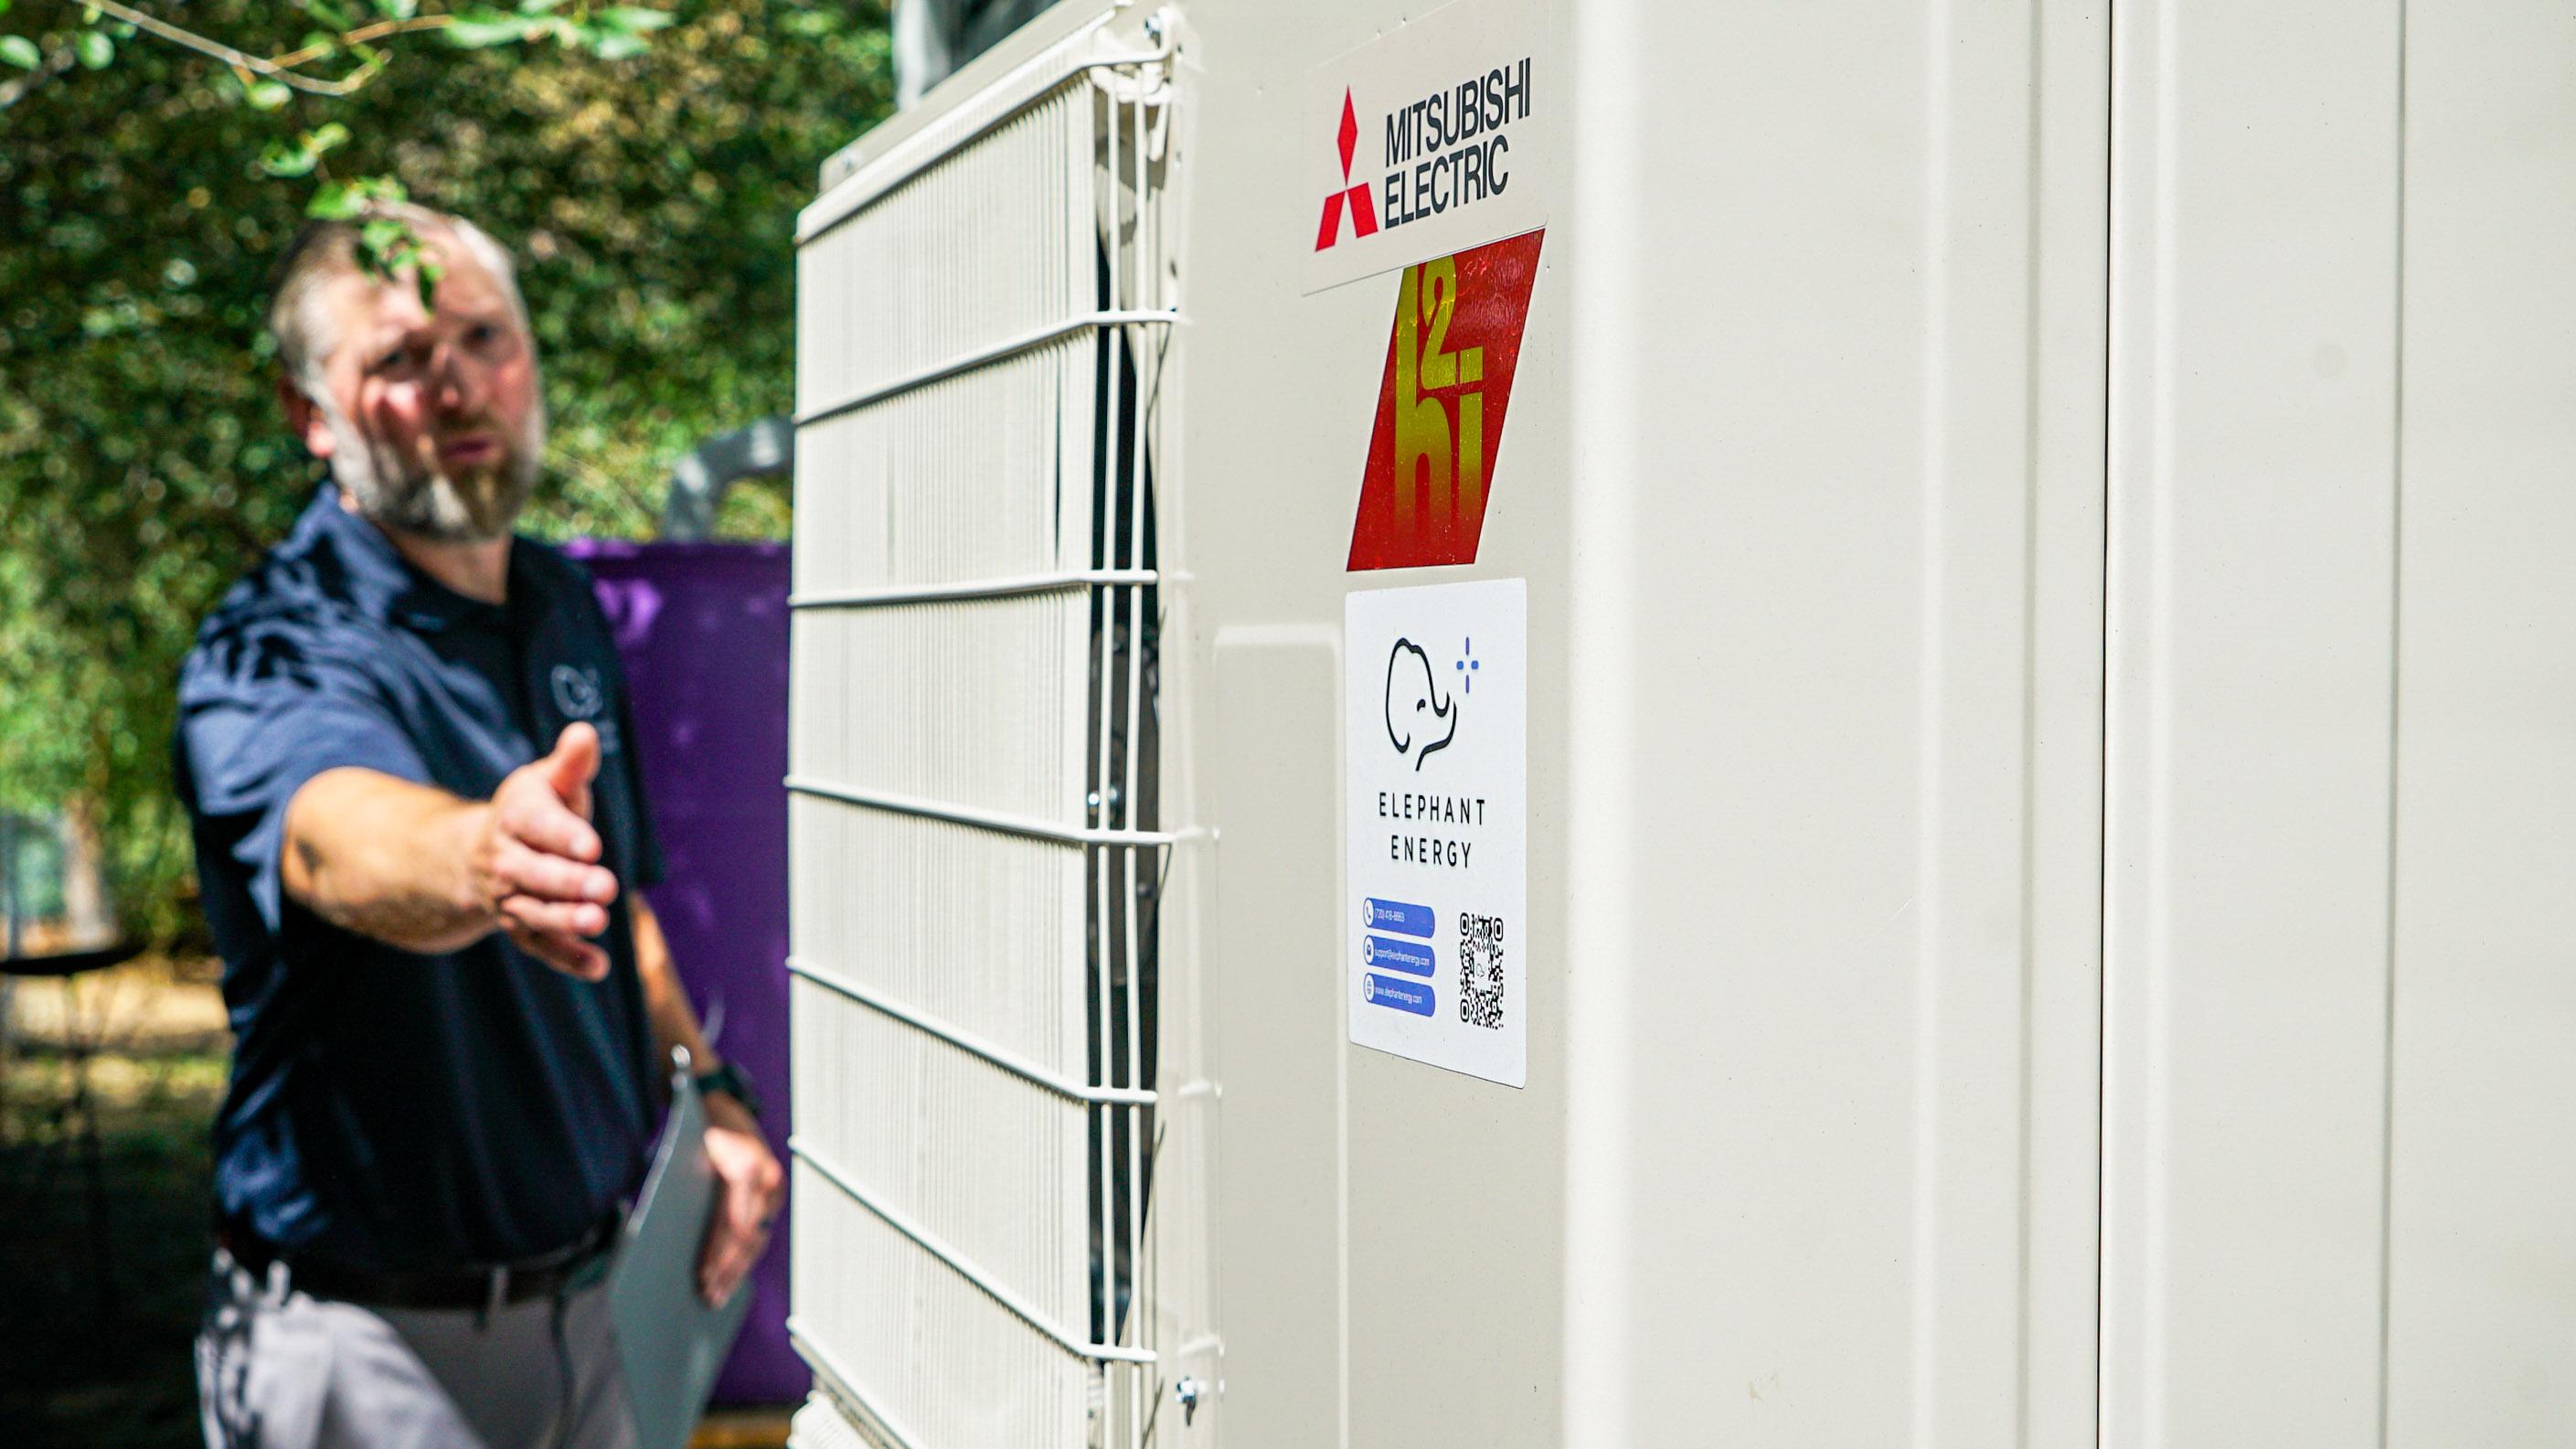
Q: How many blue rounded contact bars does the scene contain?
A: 3